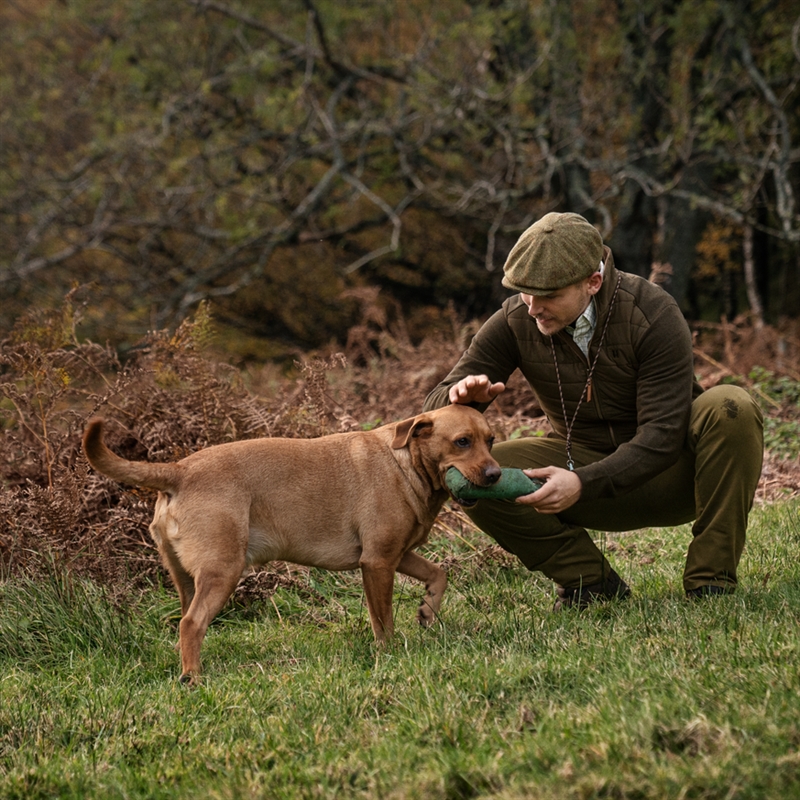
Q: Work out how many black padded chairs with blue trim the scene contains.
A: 0